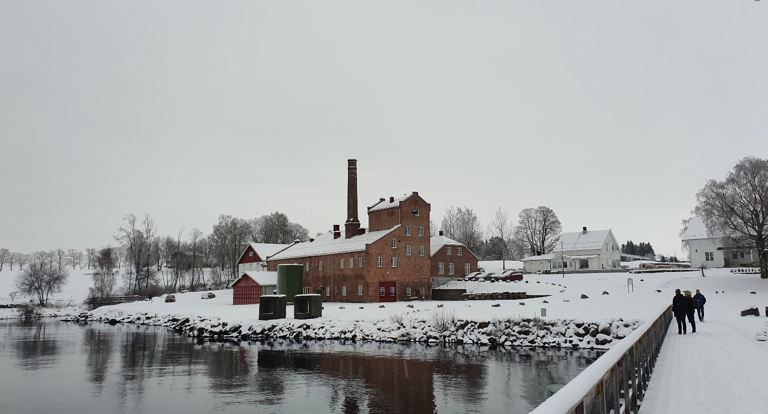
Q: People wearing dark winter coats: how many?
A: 3